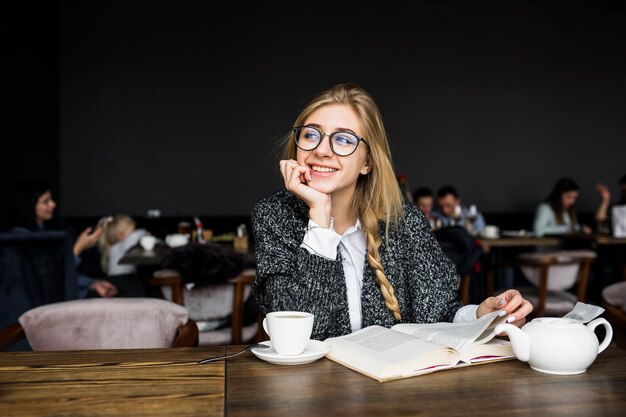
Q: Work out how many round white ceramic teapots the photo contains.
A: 1